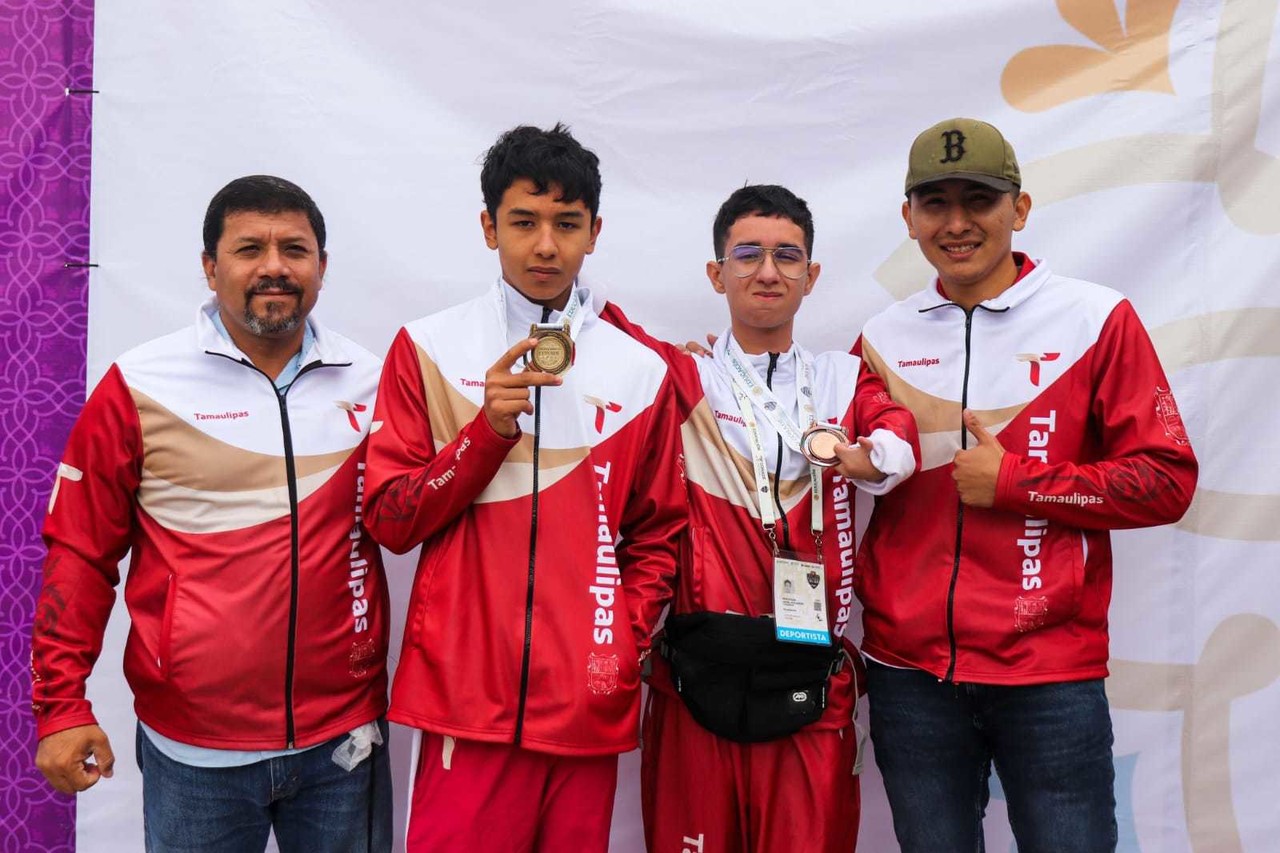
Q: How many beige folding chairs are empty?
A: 0